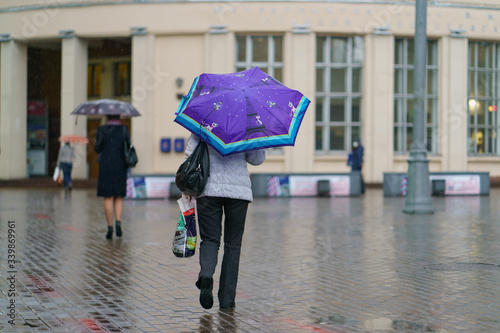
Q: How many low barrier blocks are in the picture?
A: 3